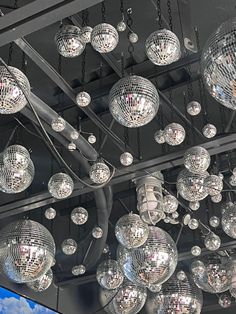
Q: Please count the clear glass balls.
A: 0